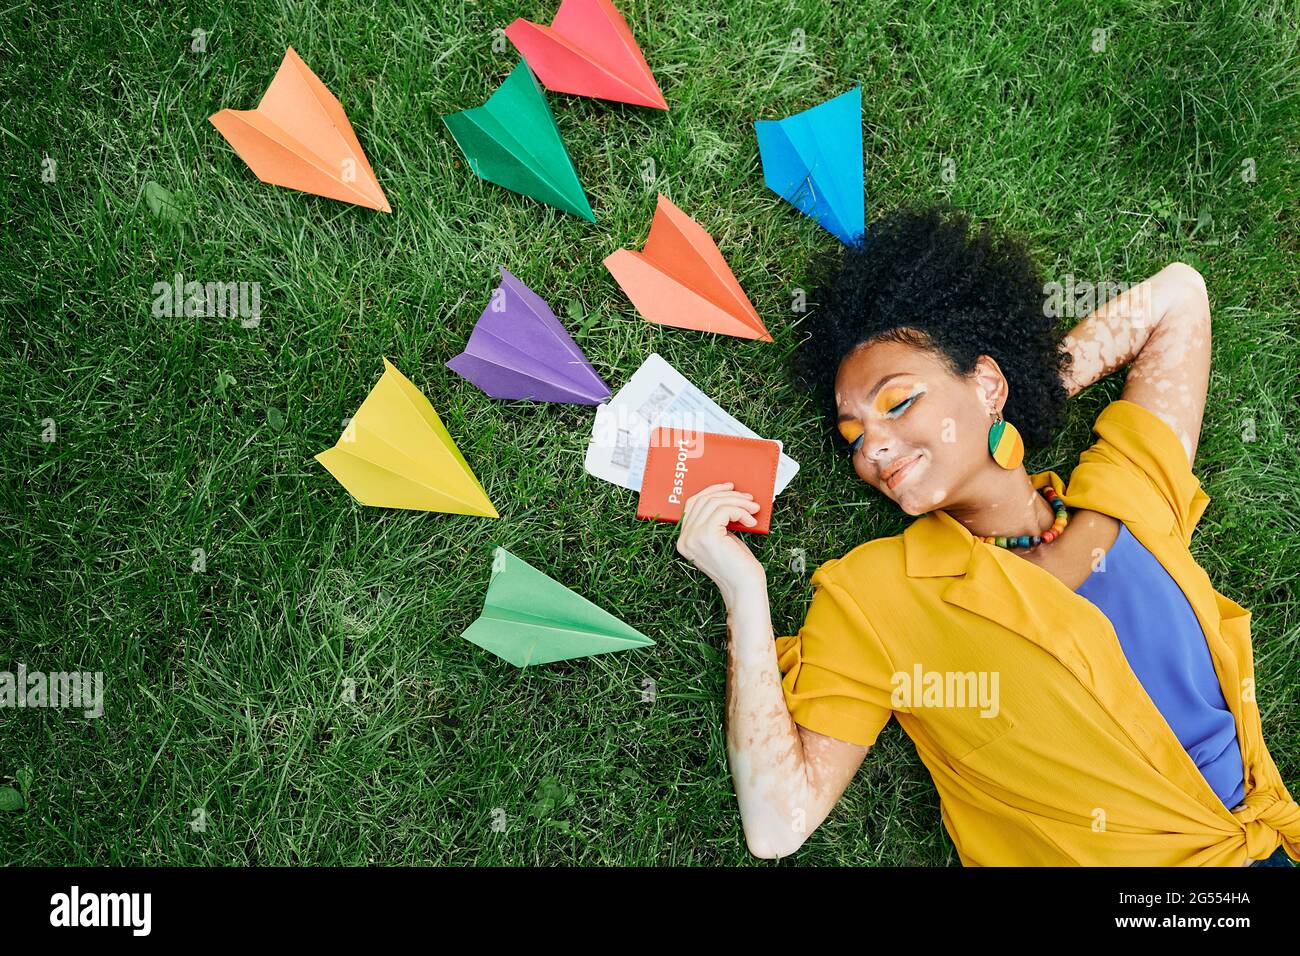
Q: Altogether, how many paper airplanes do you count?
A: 8